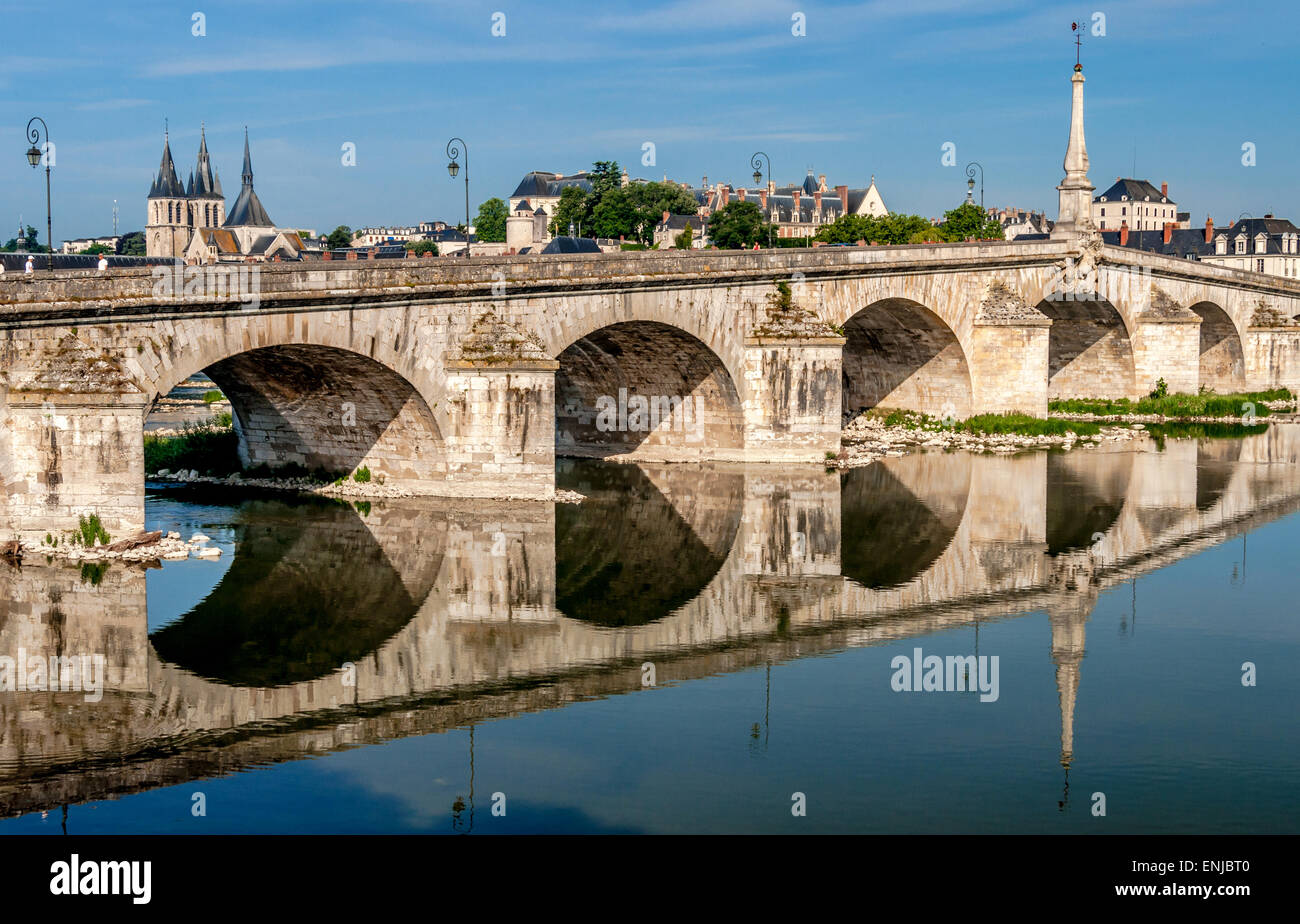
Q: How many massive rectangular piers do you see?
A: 6